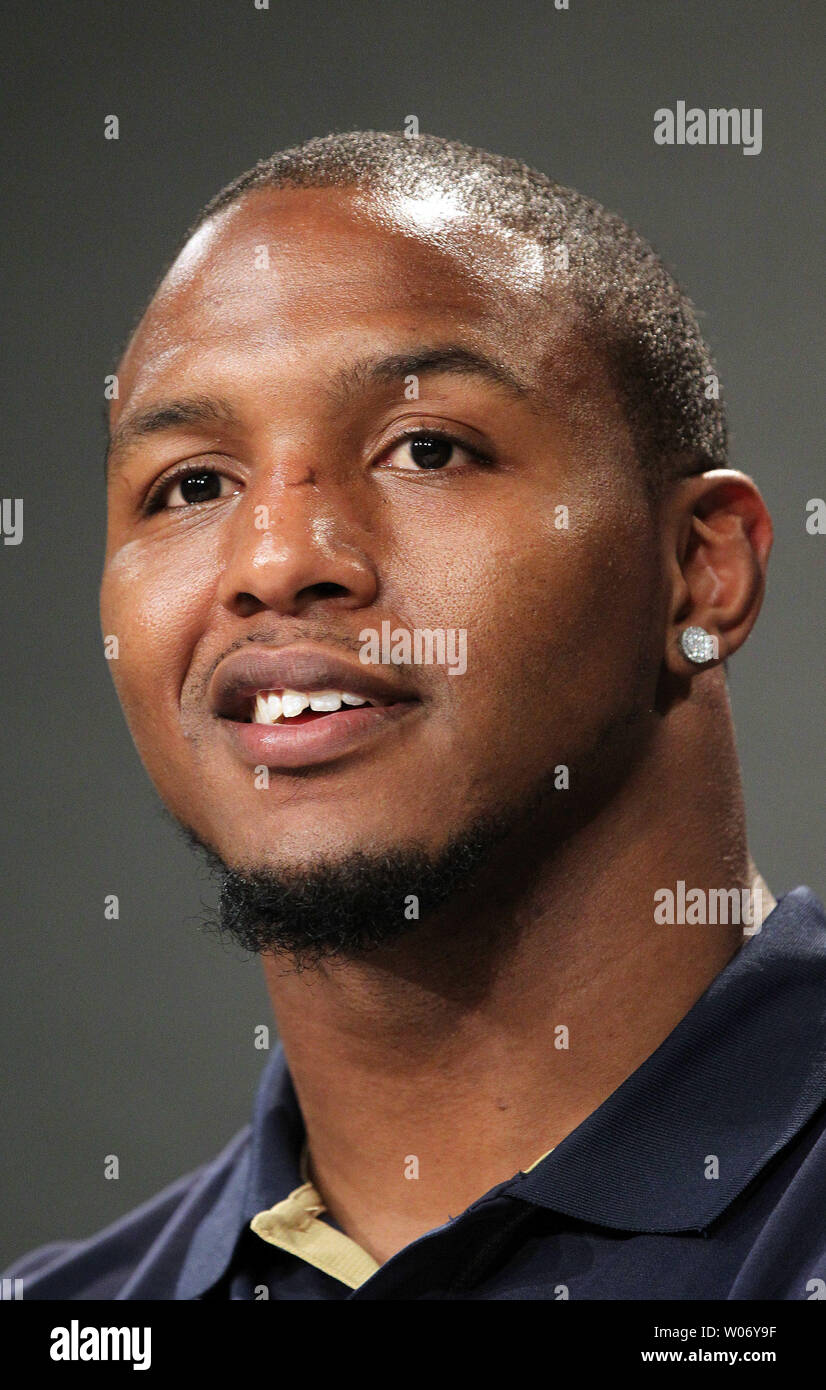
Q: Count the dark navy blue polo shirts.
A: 1